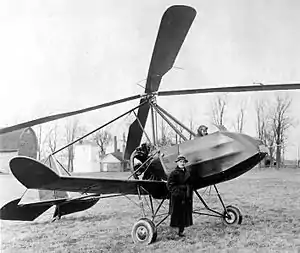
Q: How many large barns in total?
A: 1